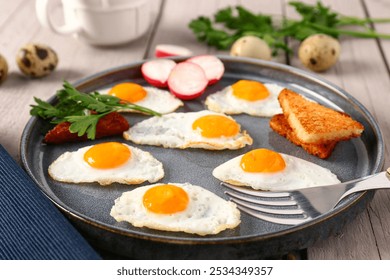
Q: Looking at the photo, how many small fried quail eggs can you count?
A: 6